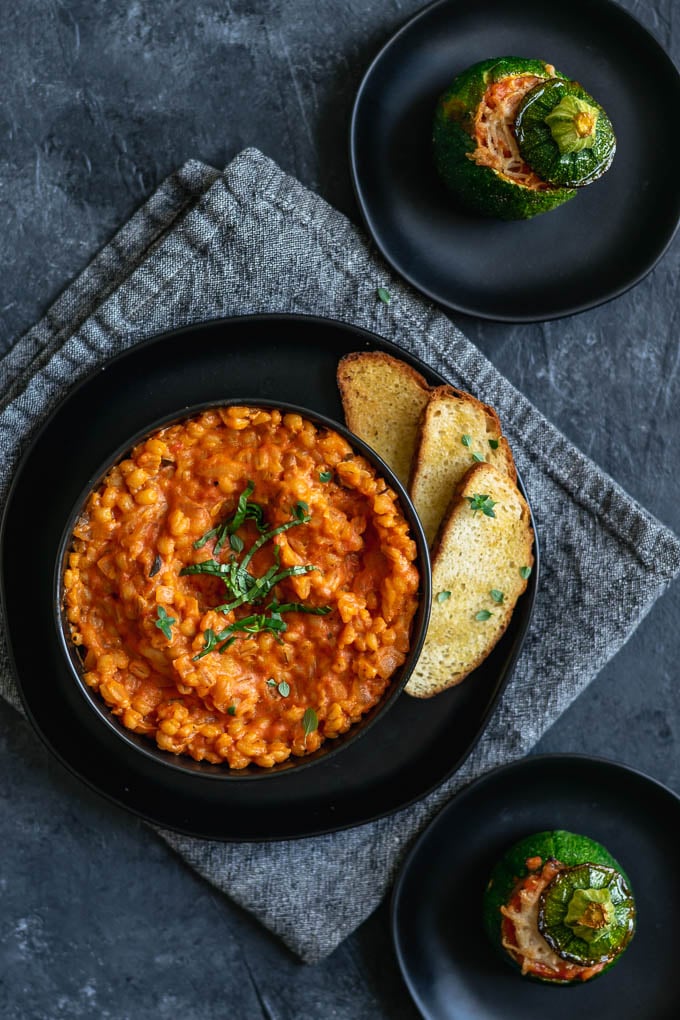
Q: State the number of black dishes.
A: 4